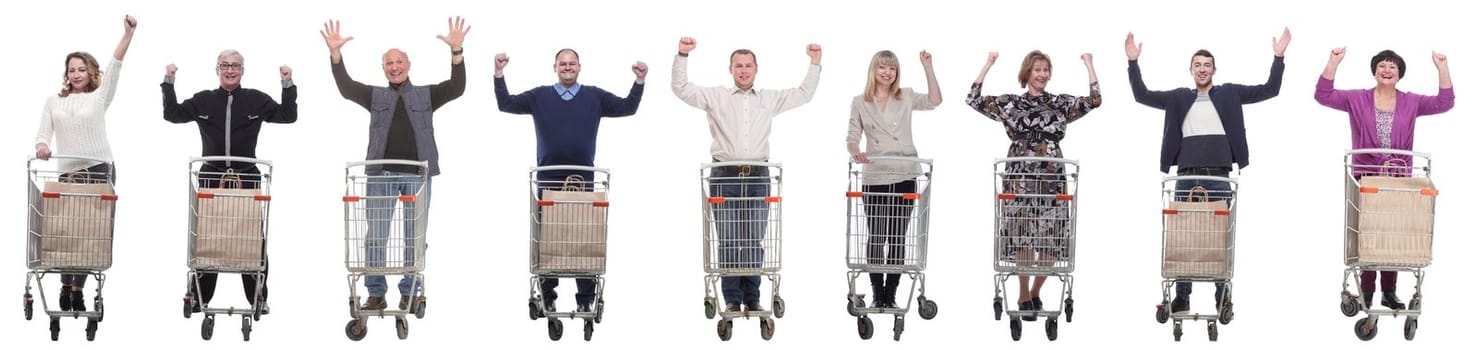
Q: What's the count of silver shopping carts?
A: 9